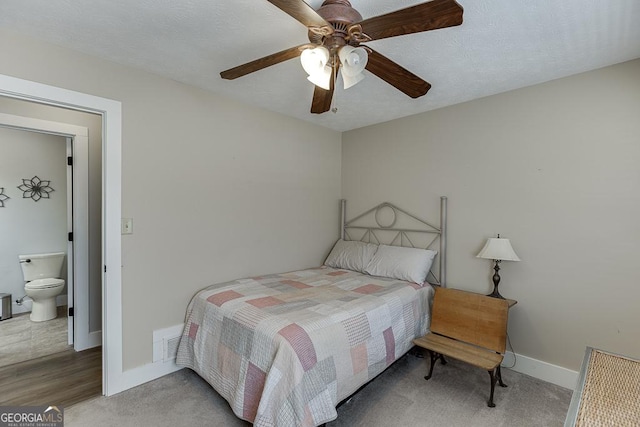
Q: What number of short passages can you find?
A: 1